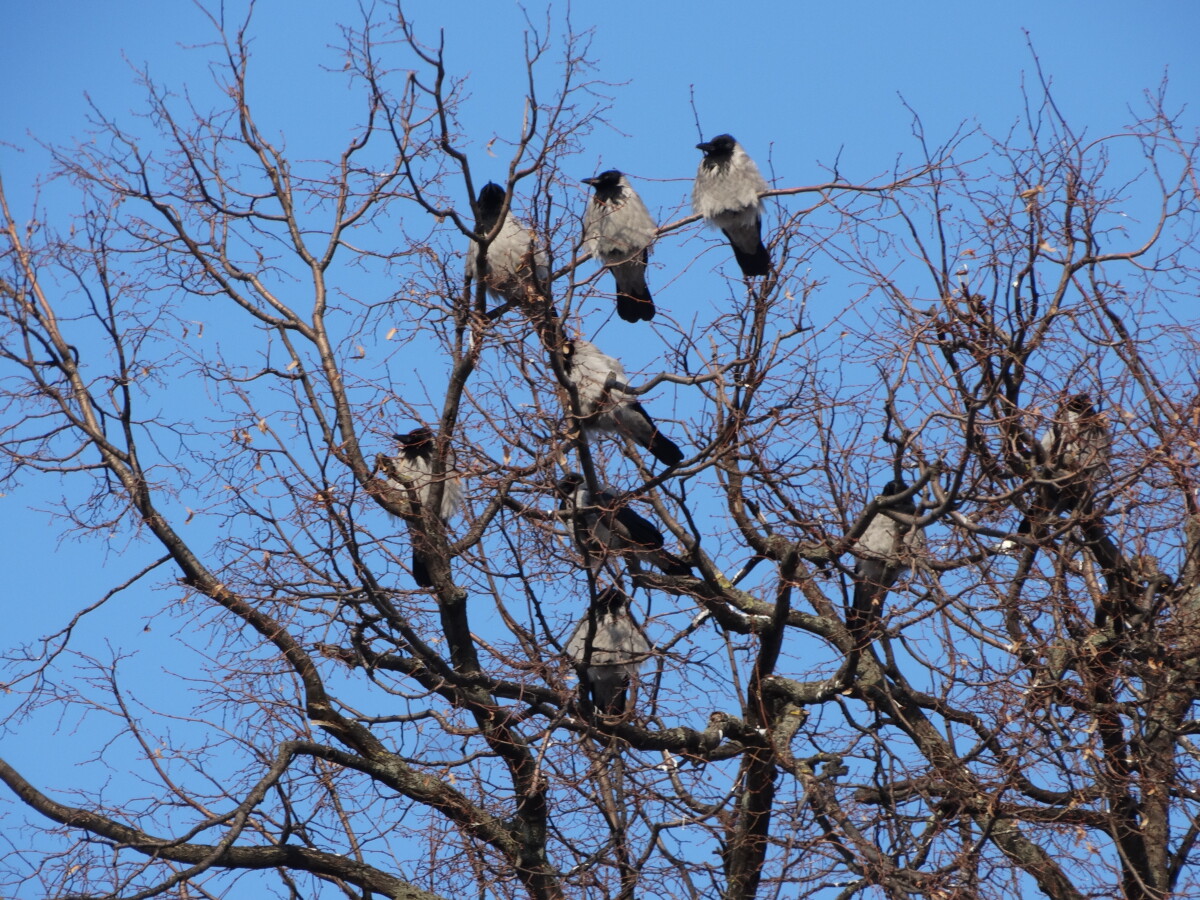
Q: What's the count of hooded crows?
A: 9